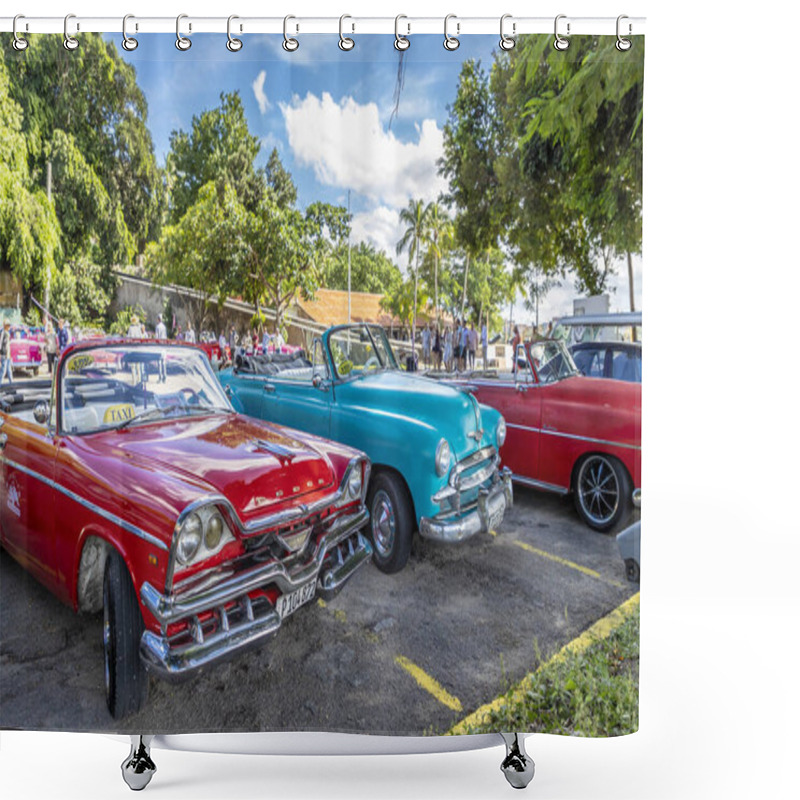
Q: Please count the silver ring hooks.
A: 12